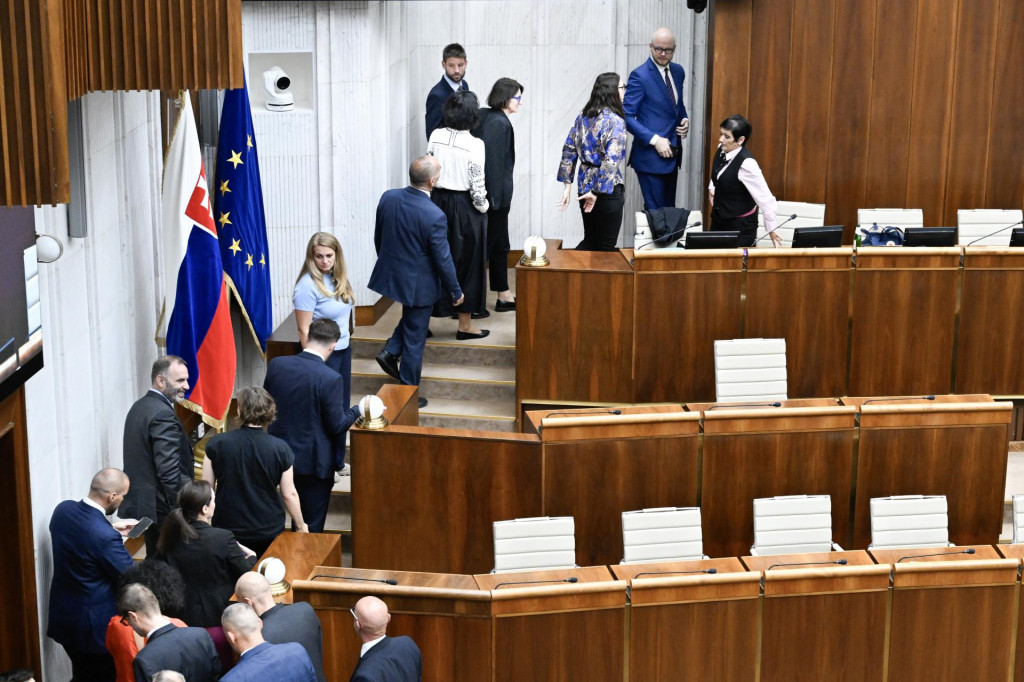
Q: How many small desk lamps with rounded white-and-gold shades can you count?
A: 3